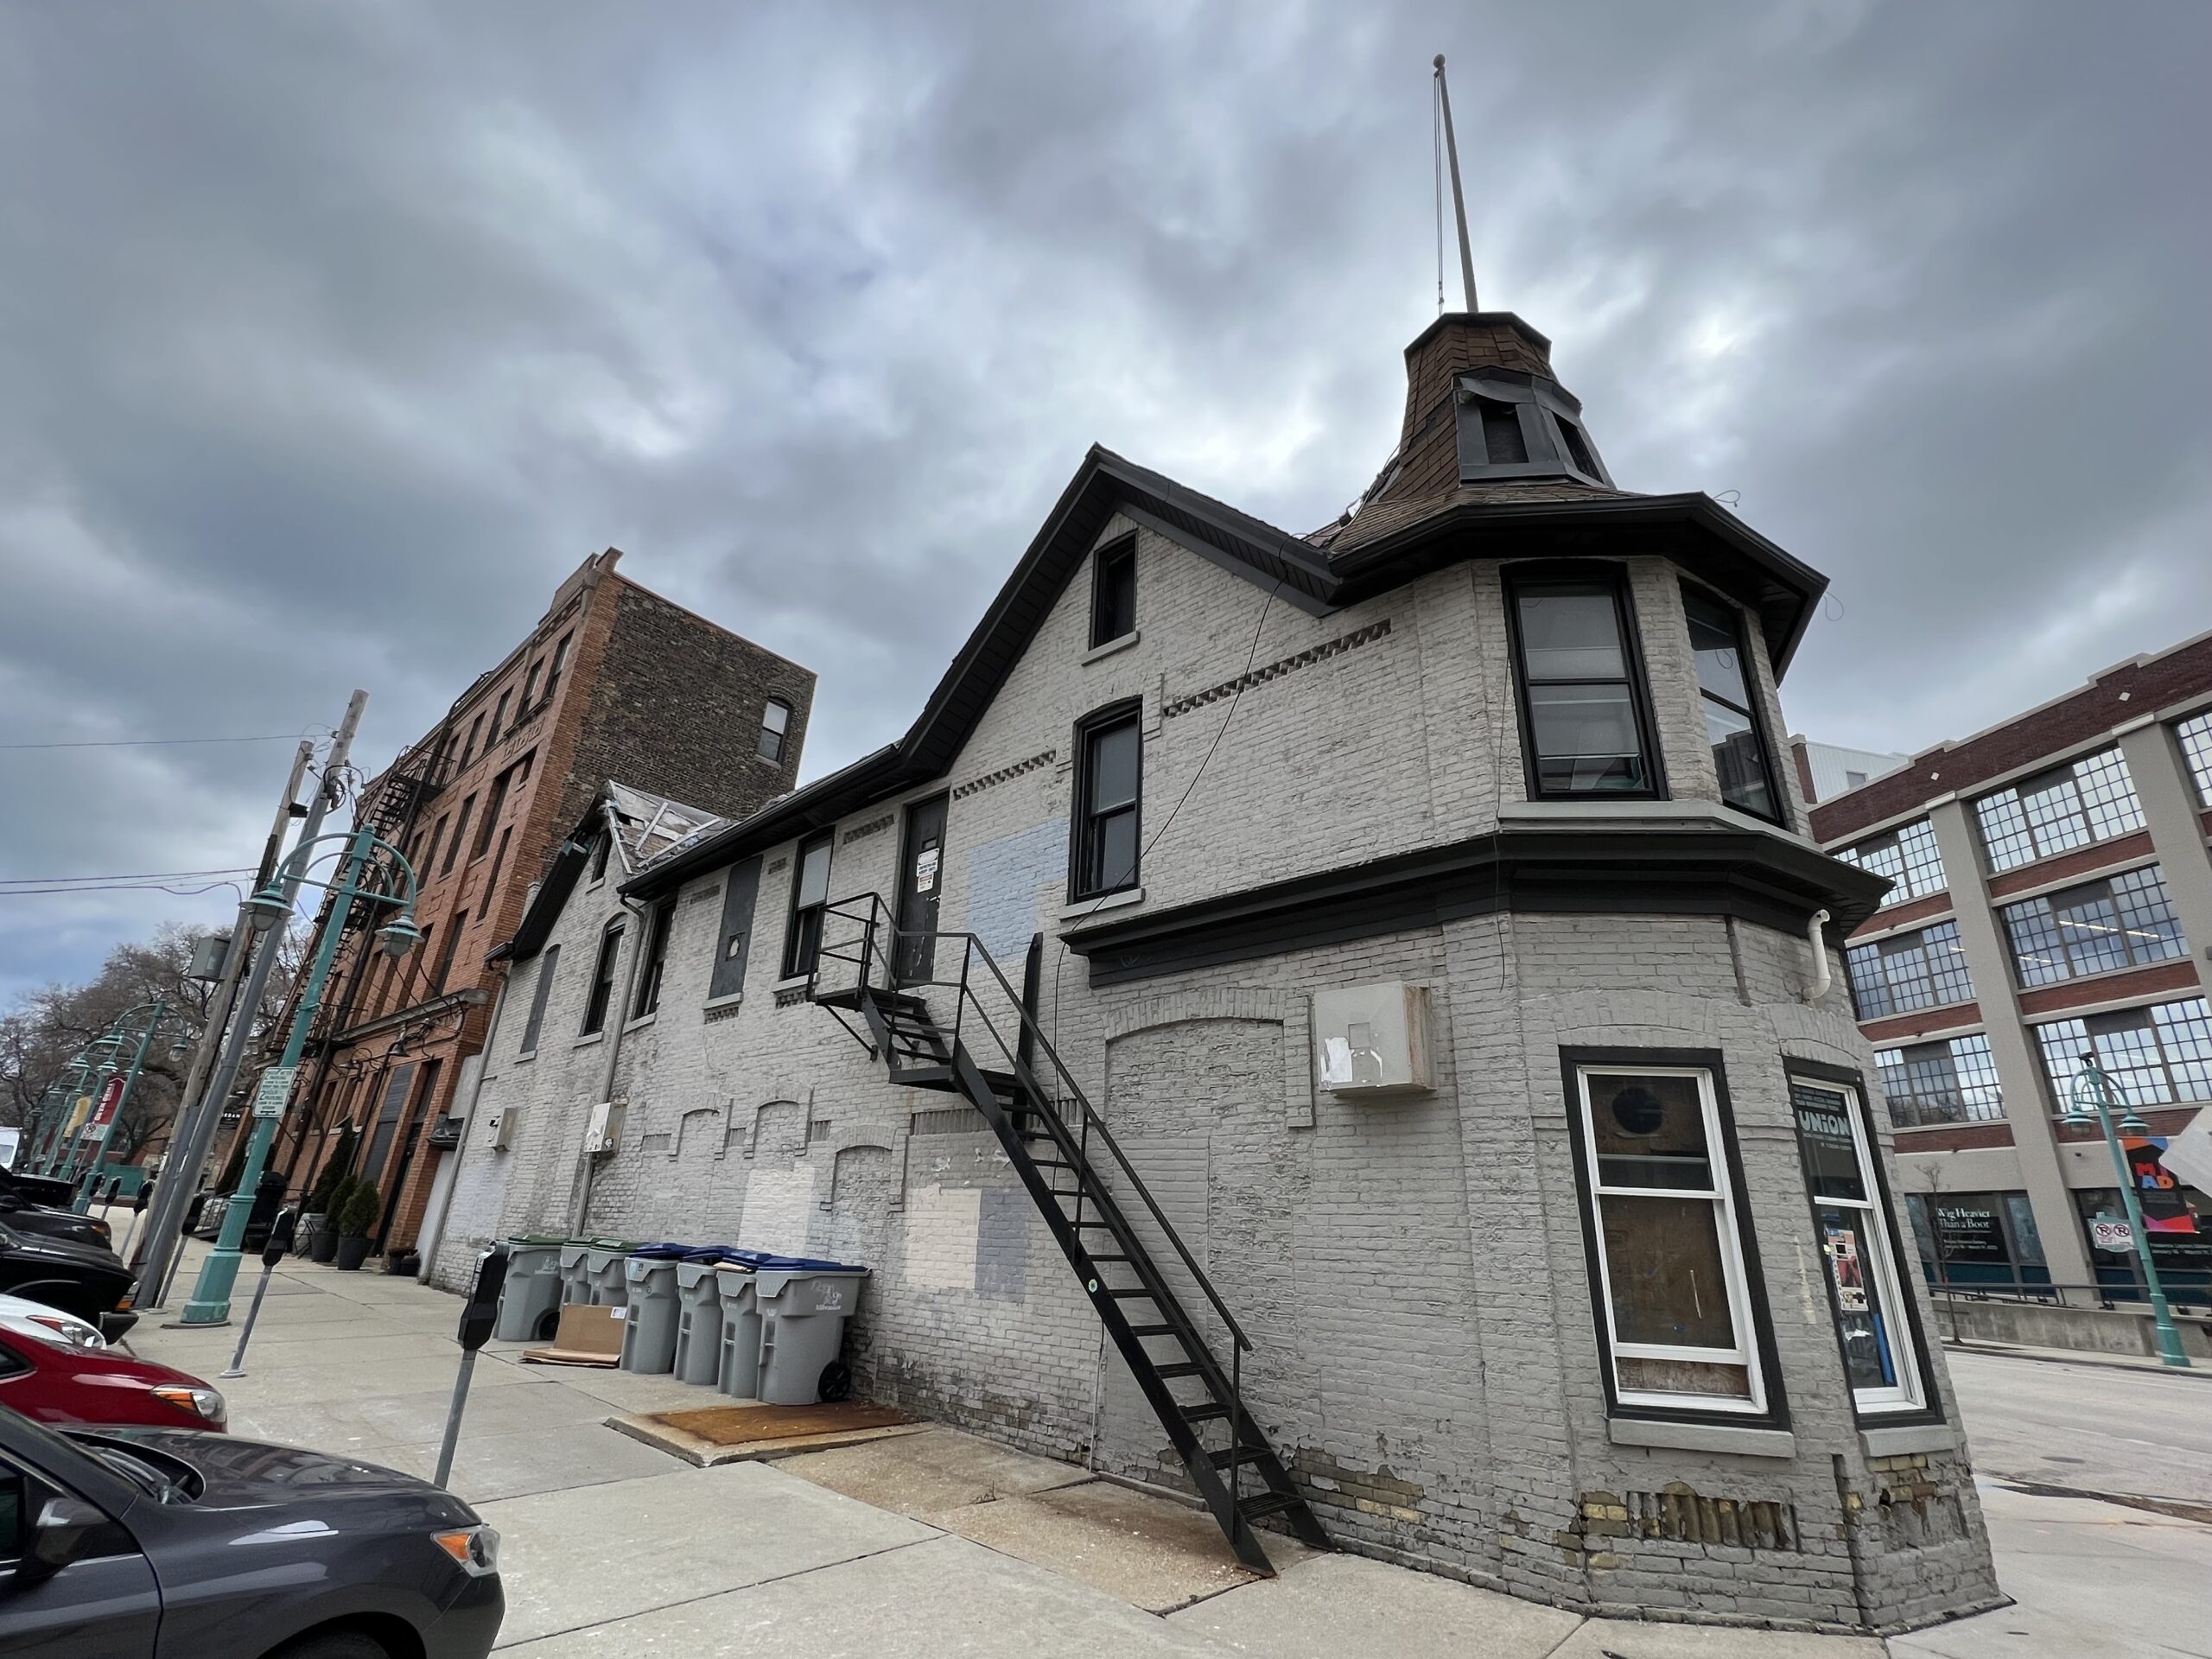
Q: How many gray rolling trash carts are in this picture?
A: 7